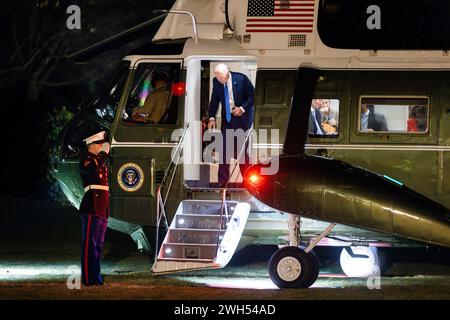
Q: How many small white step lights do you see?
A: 4